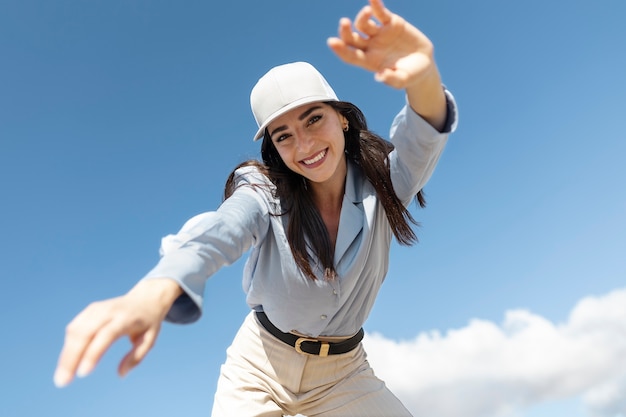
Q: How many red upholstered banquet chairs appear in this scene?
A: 0